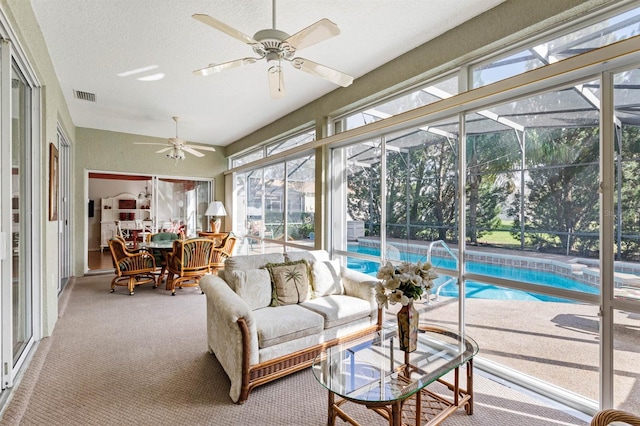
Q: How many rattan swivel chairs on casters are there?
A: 4